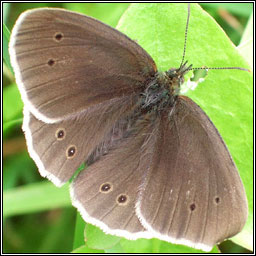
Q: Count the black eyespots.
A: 8